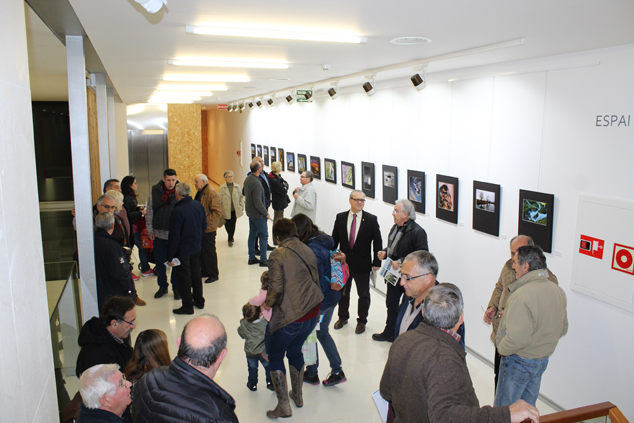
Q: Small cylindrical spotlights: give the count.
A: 11